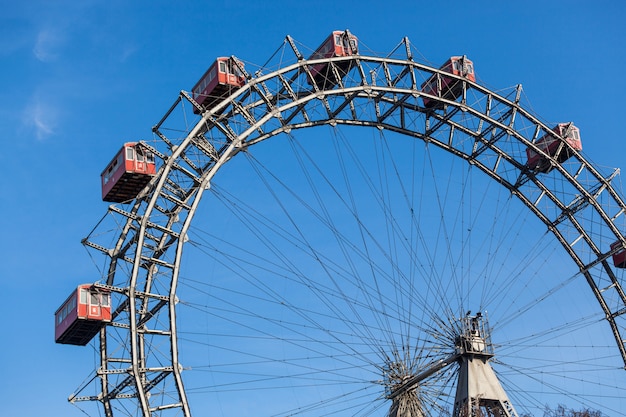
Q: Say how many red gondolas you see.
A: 7